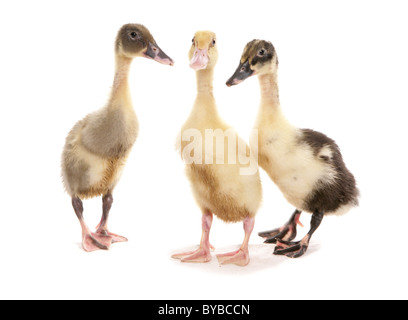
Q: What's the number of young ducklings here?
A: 3